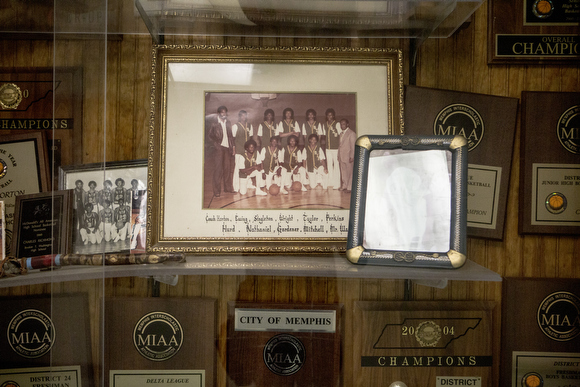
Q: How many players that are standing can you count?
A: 5